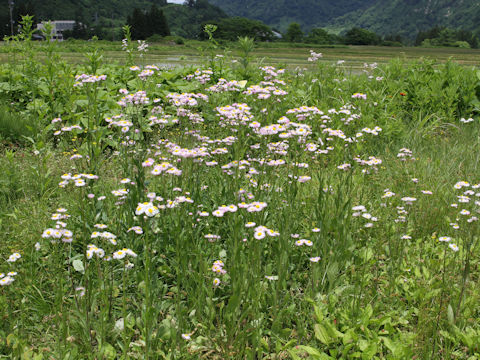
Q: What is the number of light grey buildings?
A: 1